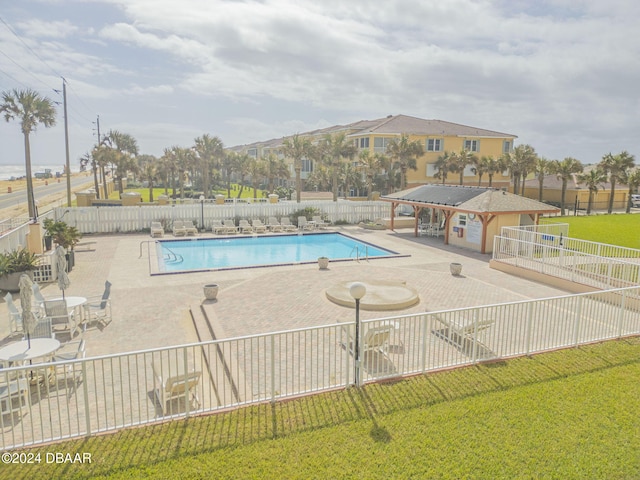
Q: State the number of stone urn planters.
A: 3